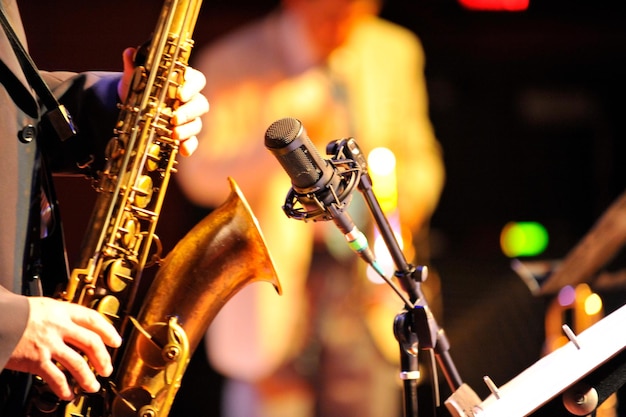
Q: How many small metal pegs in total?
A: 2